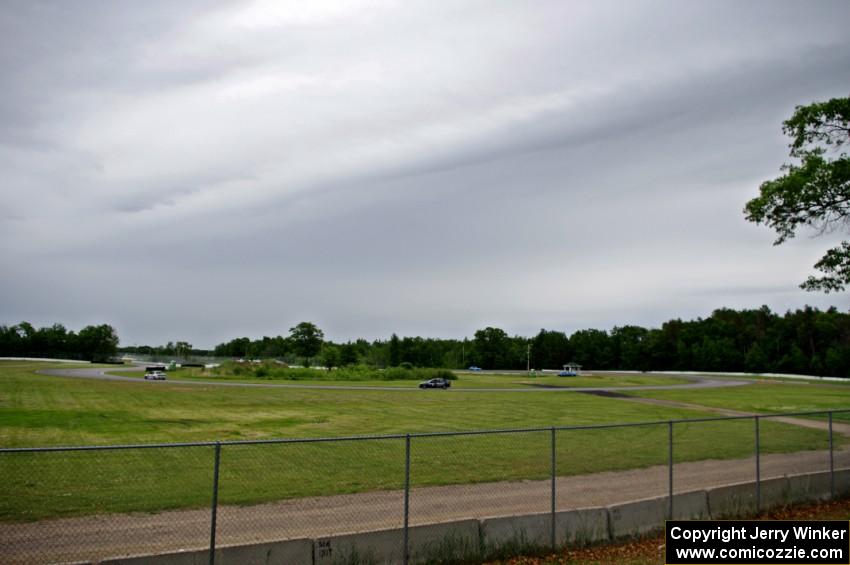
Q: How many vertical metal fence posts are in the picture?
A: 6